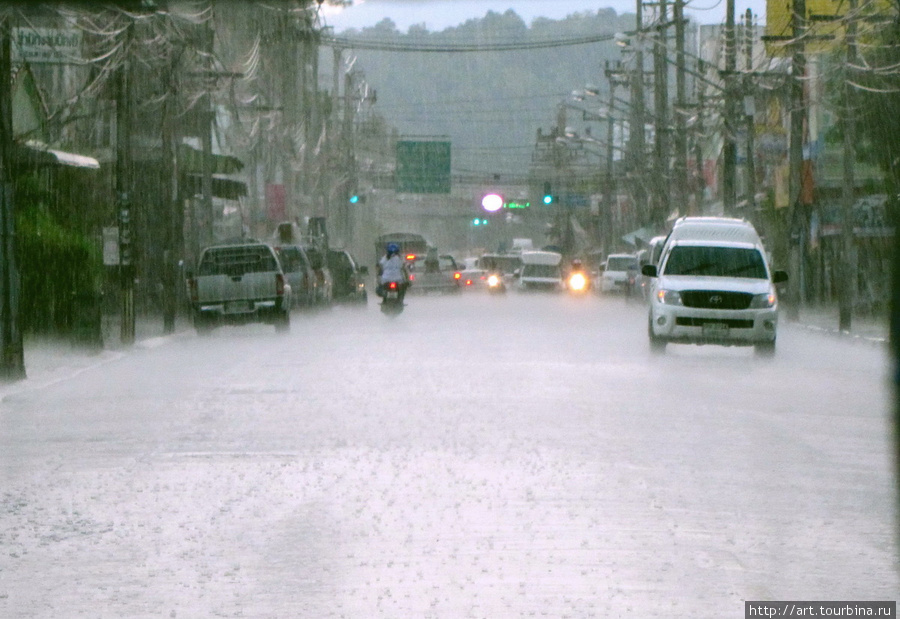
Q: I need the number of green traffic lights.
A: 4